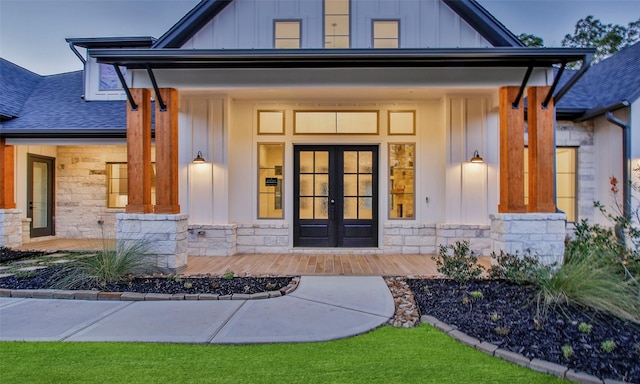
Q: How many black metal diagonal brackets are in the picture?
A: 4